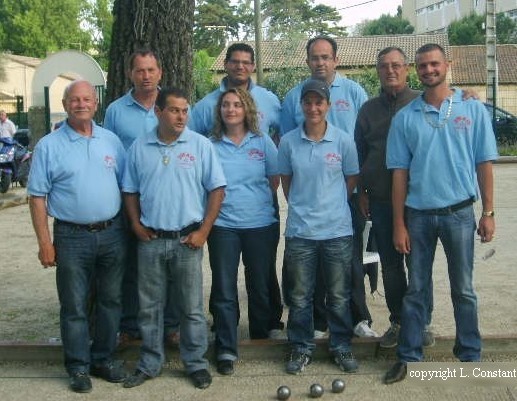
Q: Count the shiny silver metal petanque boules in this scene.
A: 3